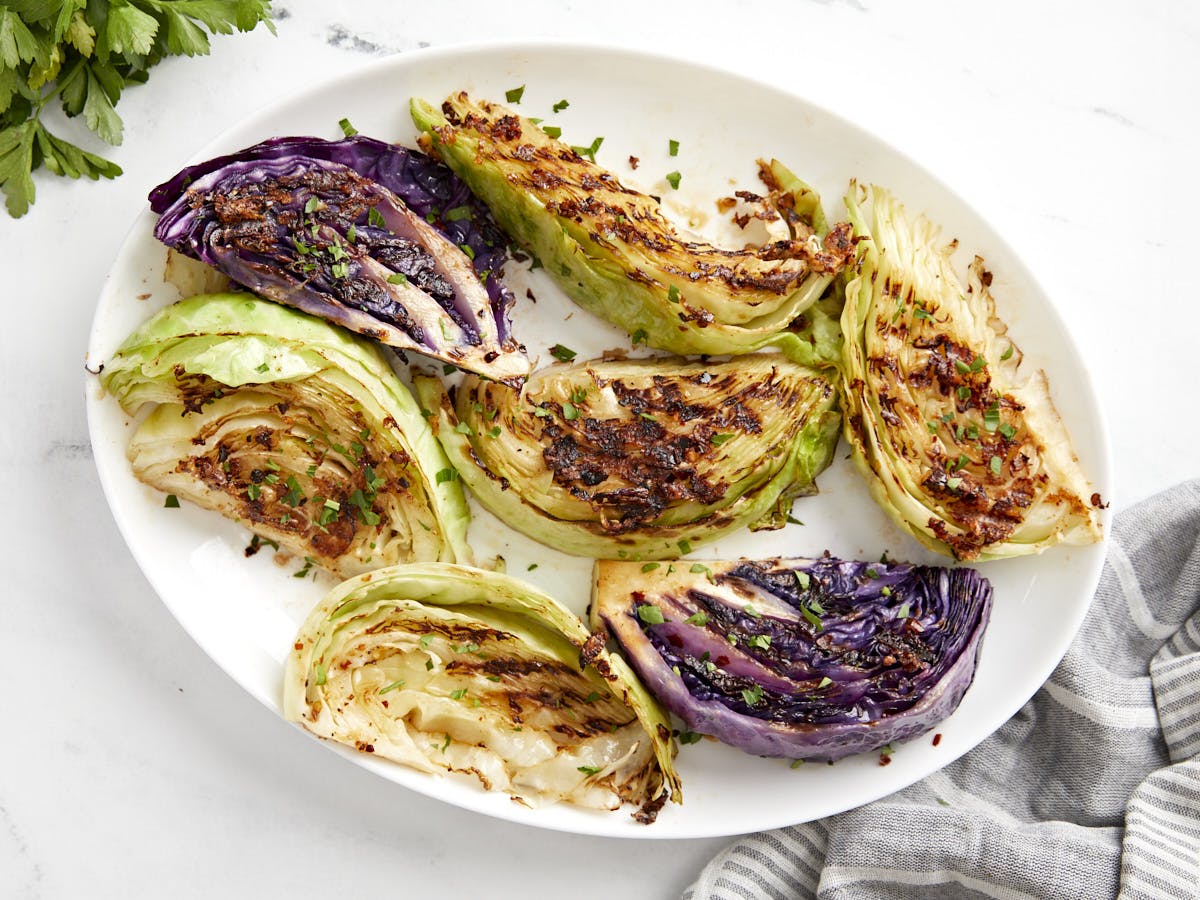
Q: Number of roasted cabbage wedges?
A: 7